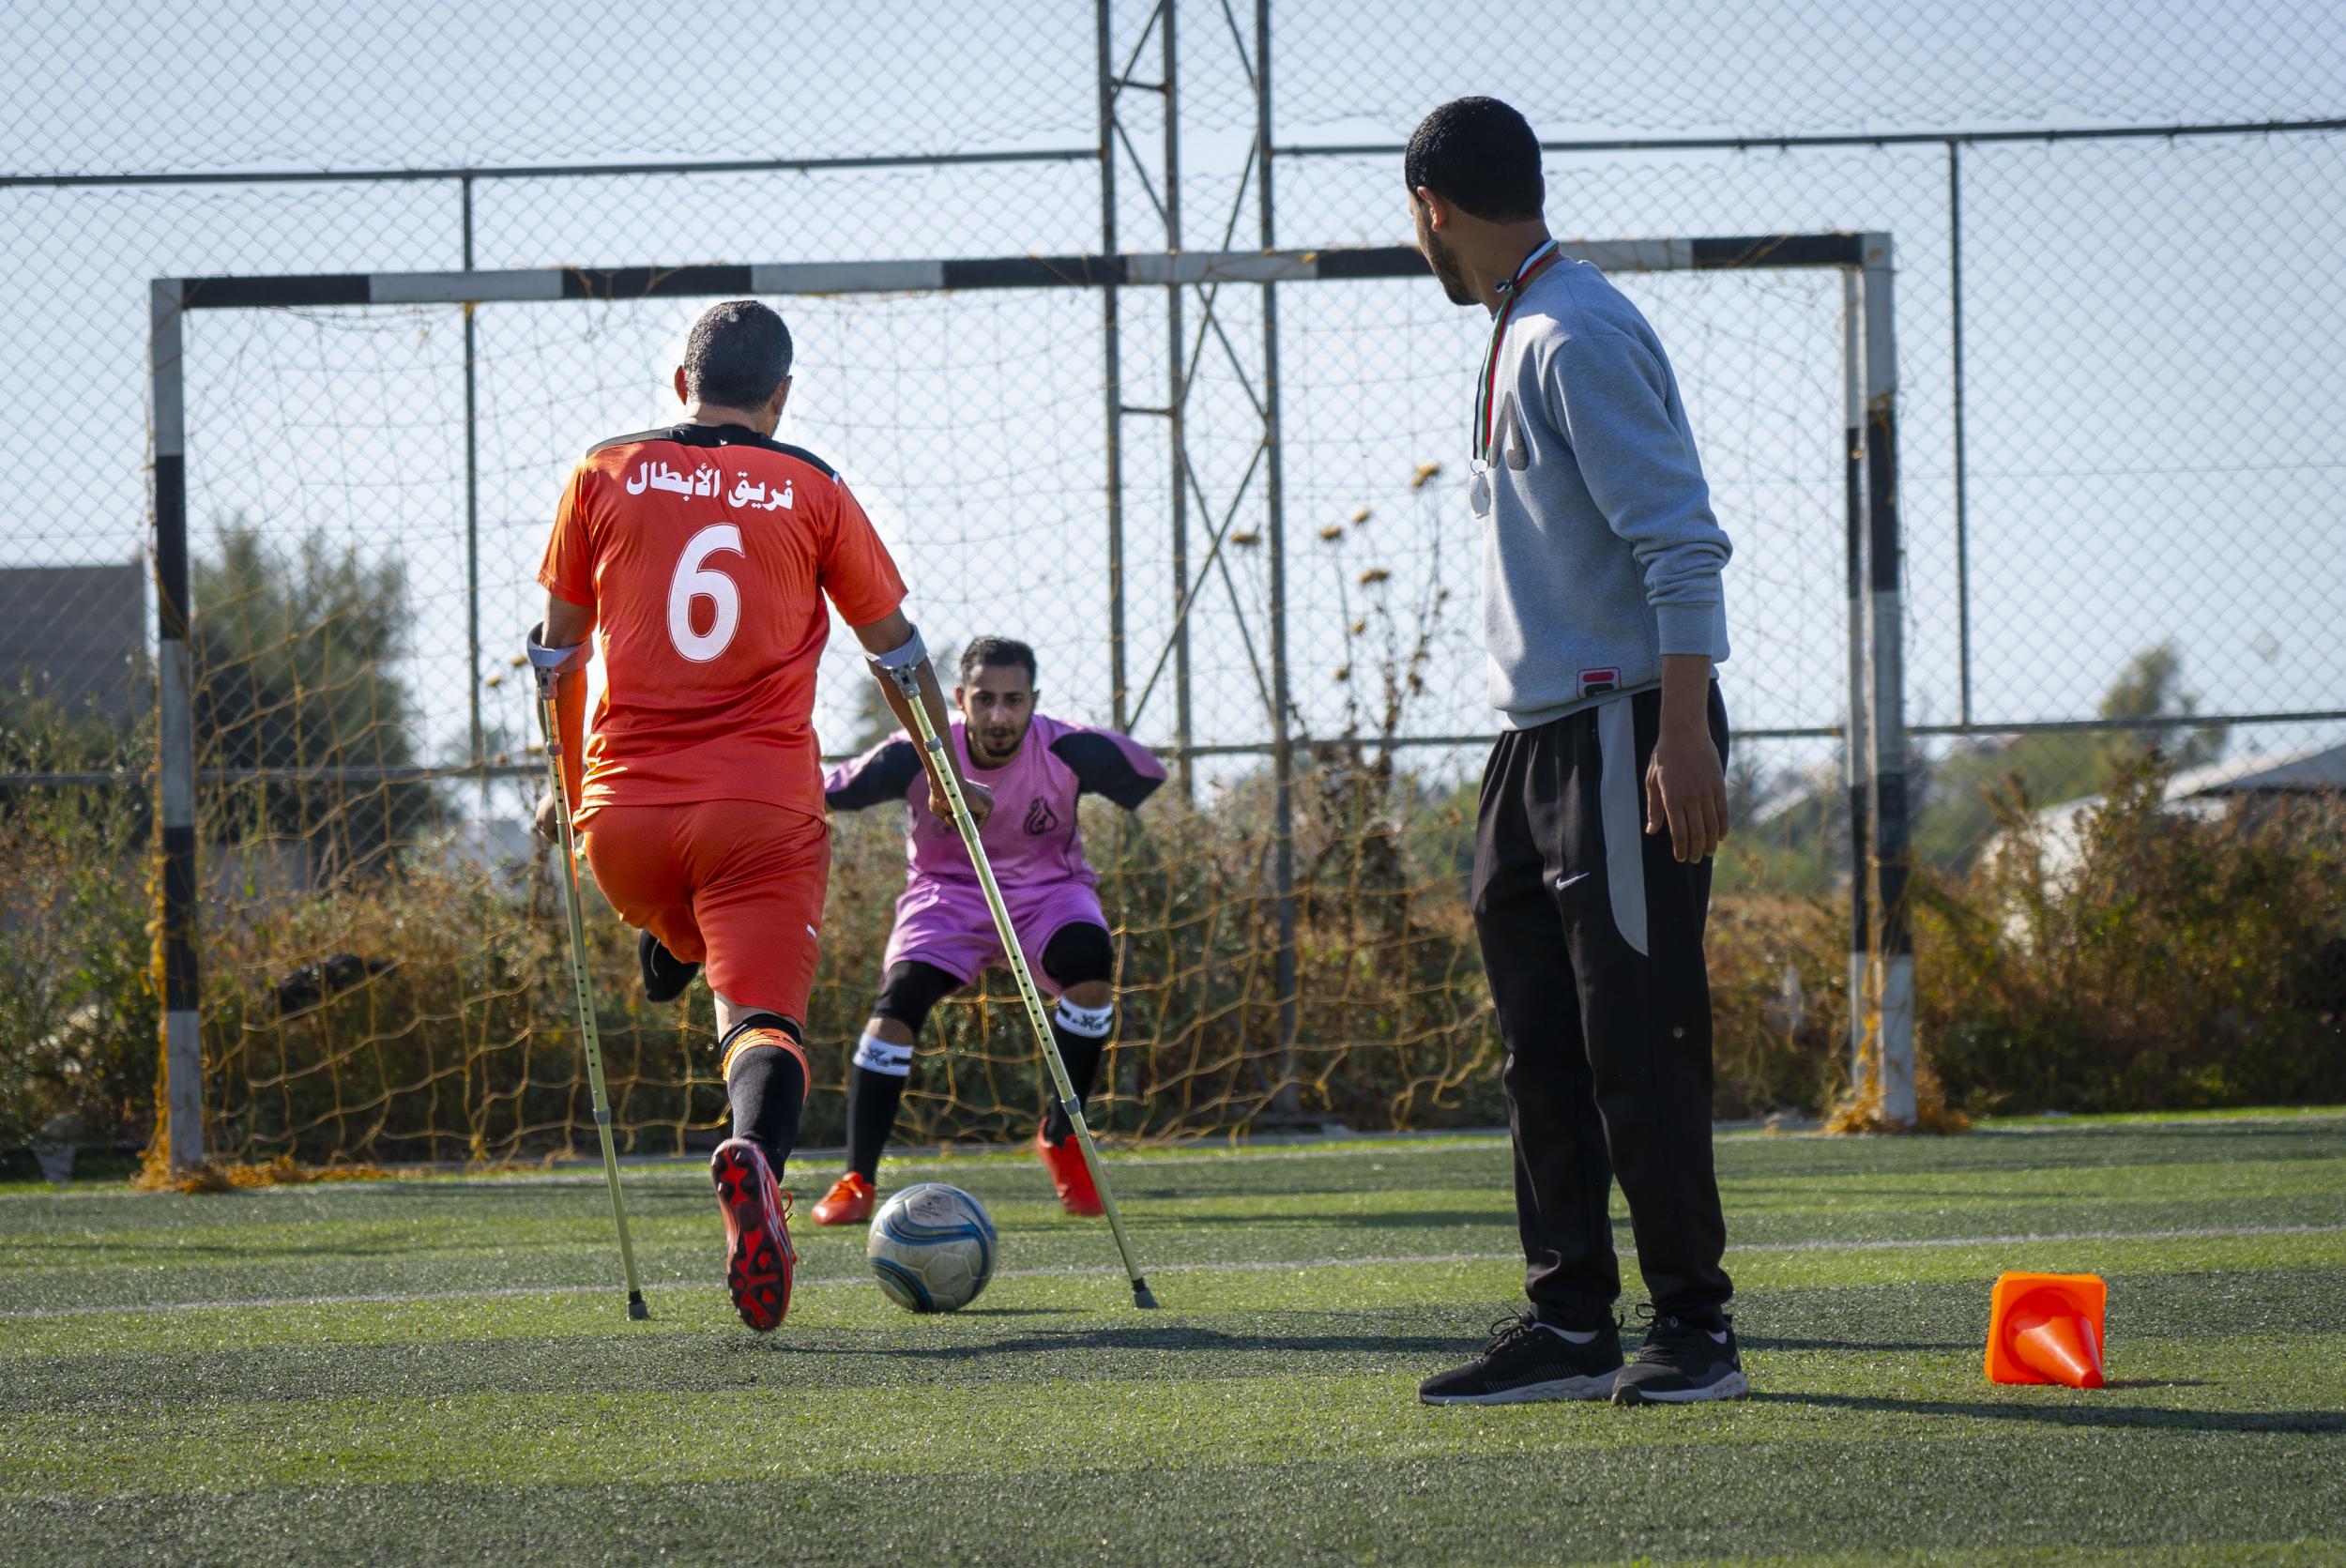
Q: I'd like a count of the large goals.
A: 1